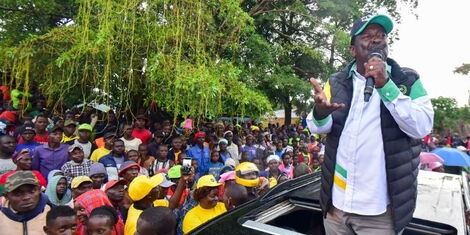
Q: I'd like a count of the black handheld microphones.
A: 1